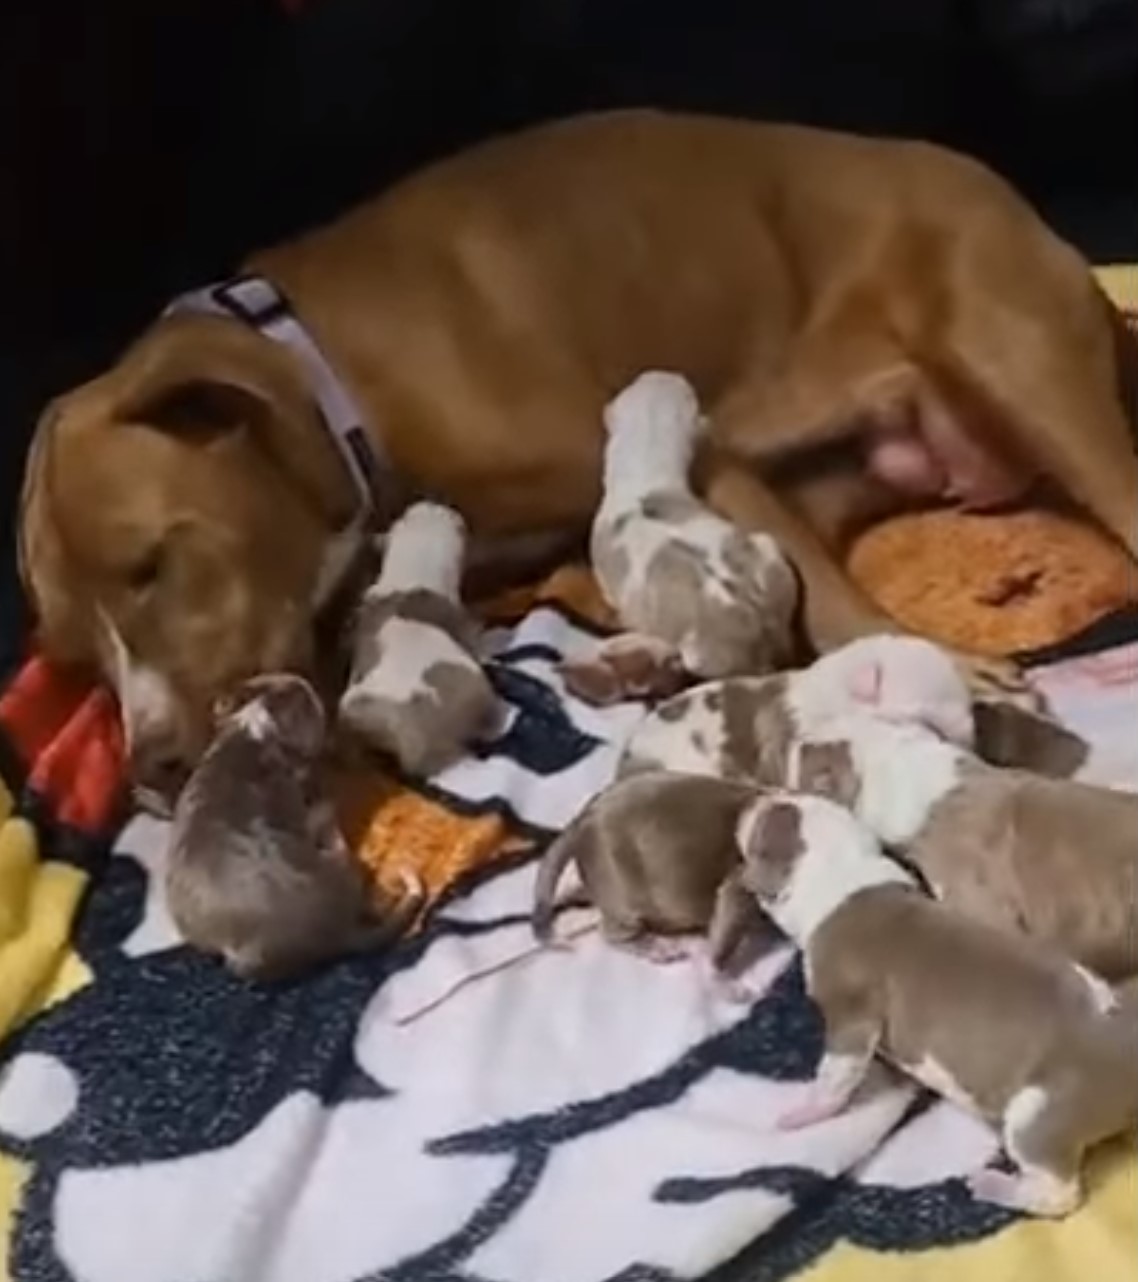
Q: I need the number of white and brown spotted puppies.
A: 3